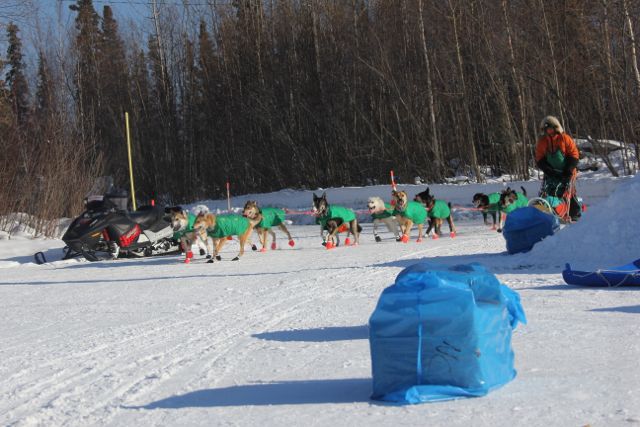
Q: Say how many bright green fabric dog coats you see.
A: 9